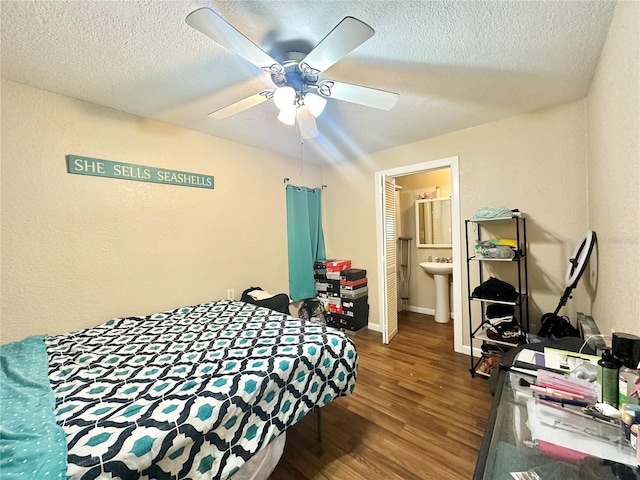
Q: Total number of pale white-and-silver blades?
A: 5